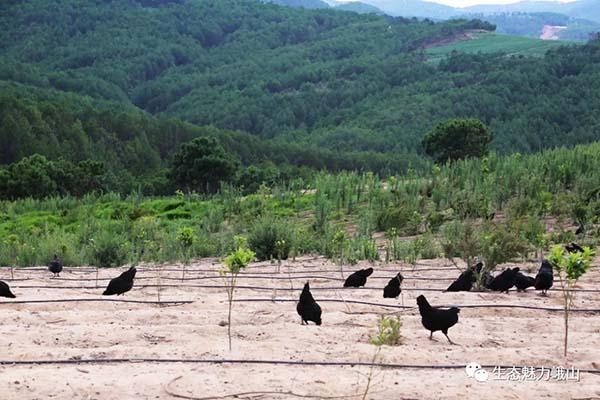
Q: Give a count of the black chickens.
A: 12